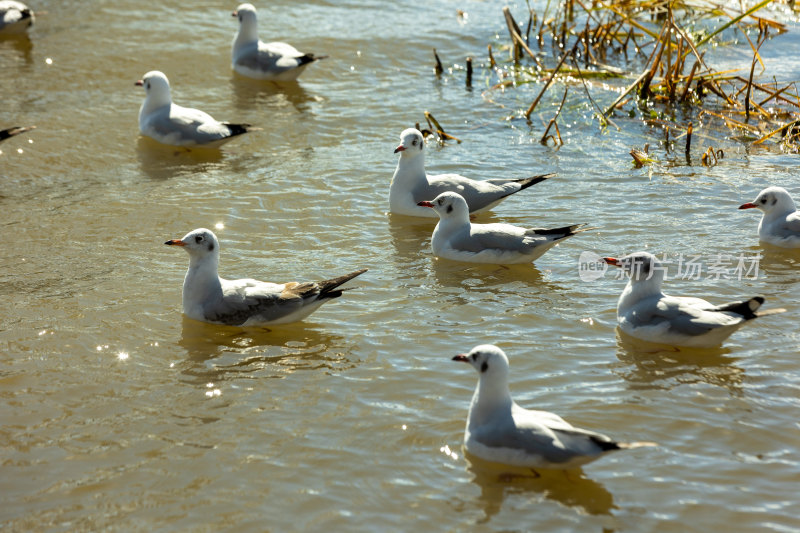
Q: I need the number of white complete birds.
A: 7